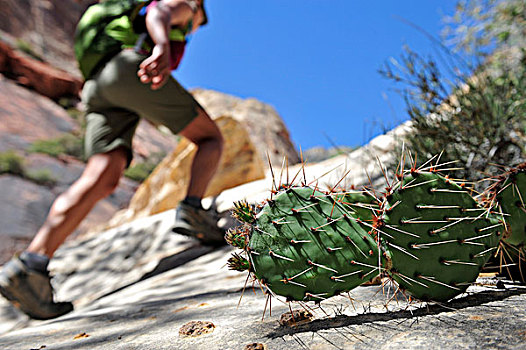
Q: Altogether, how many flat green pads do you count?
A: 4